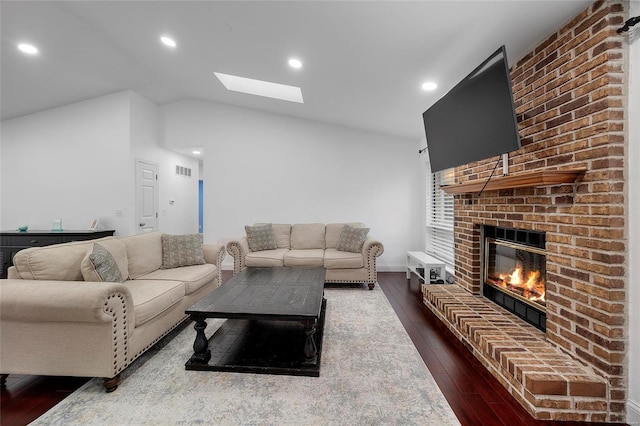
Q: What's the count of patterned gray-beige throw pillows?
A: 4